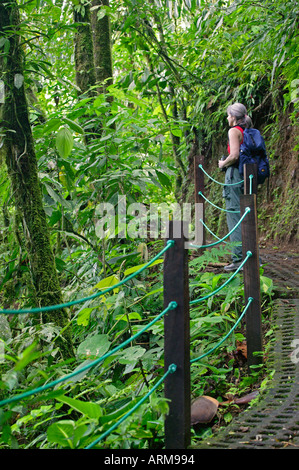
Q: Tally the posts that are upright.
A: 4